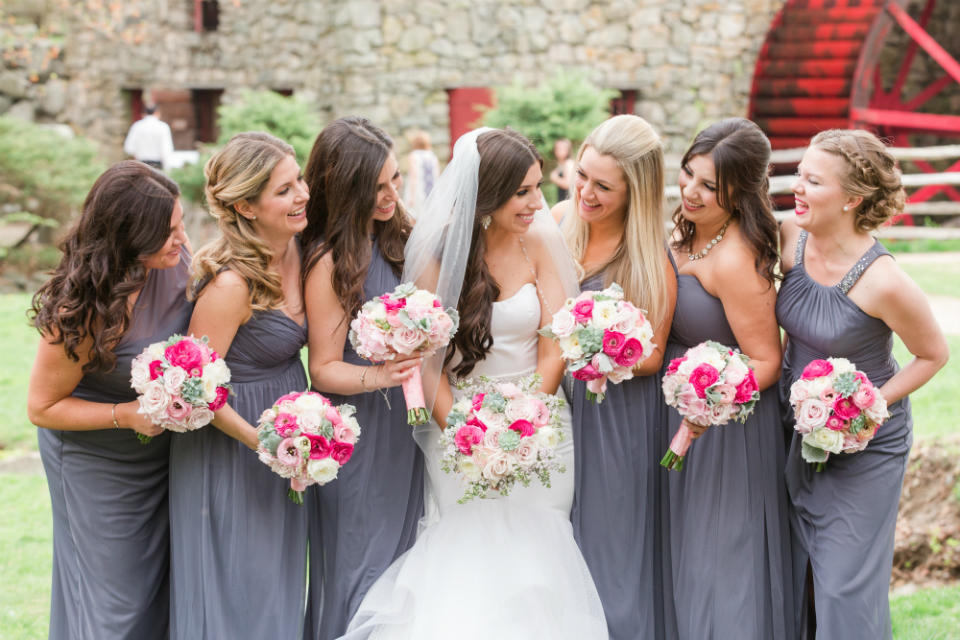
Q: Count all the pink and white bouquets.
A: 7